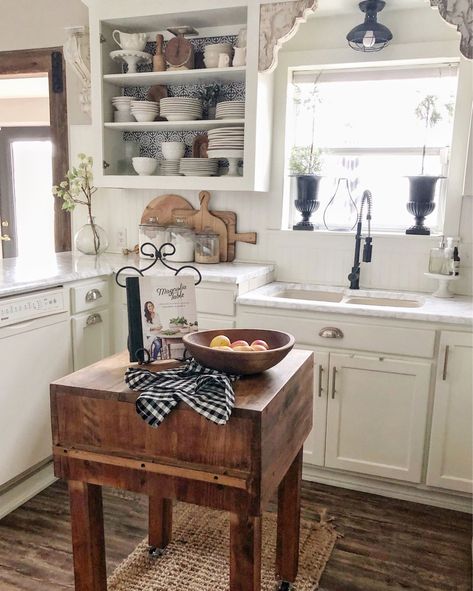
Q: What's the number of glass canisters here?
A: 3